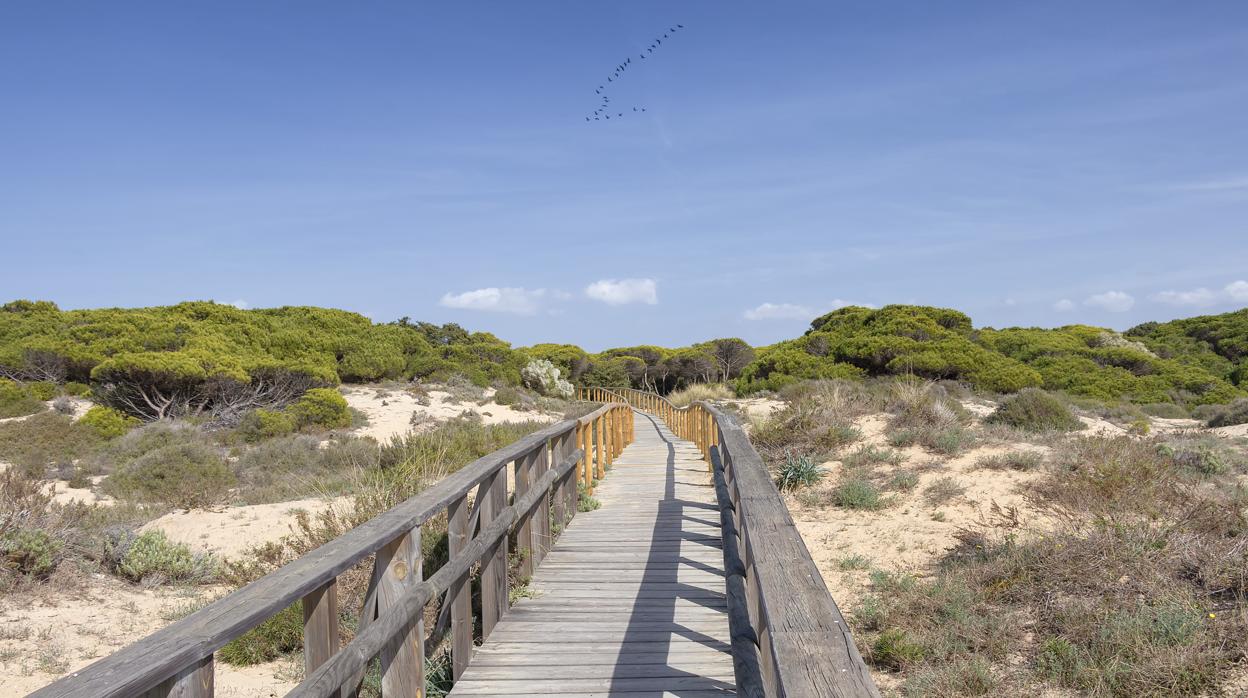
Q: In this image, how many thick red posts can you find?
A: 0